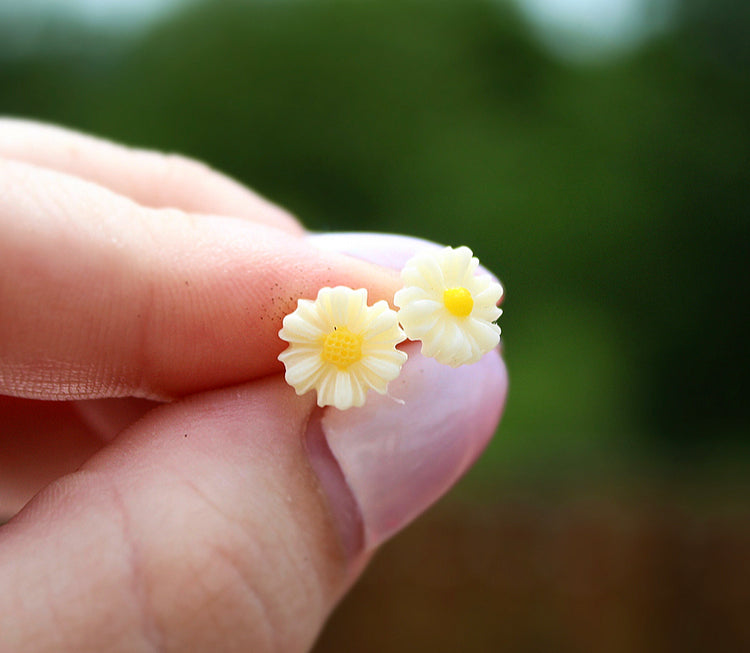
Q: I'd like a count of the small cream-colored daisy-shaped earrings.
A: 2